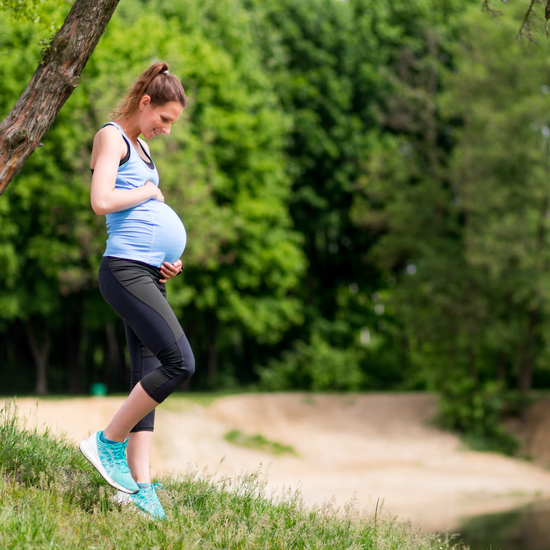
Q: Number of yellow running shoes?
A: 0